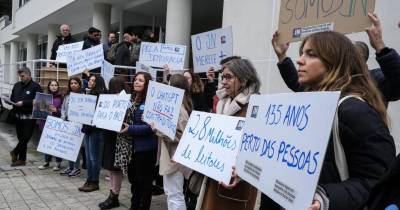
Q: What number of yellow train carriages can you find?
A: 0